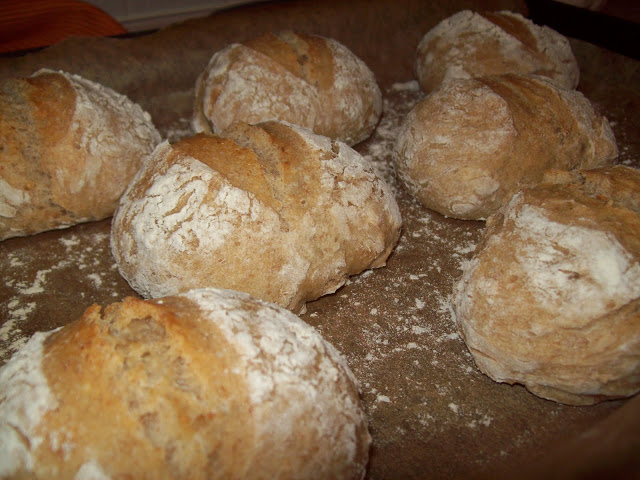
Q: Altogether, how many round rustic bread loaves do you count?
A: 7